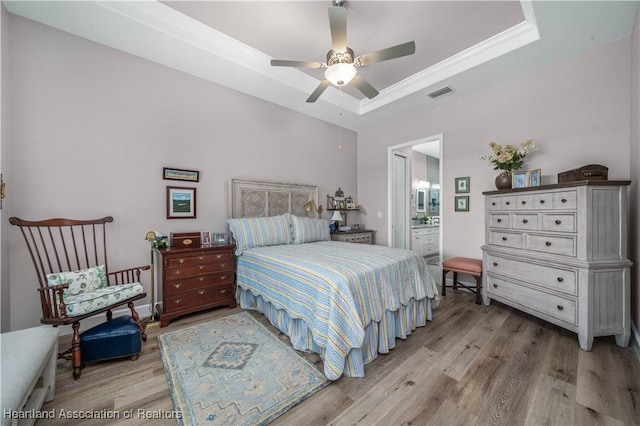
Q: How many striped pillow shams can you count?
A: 2